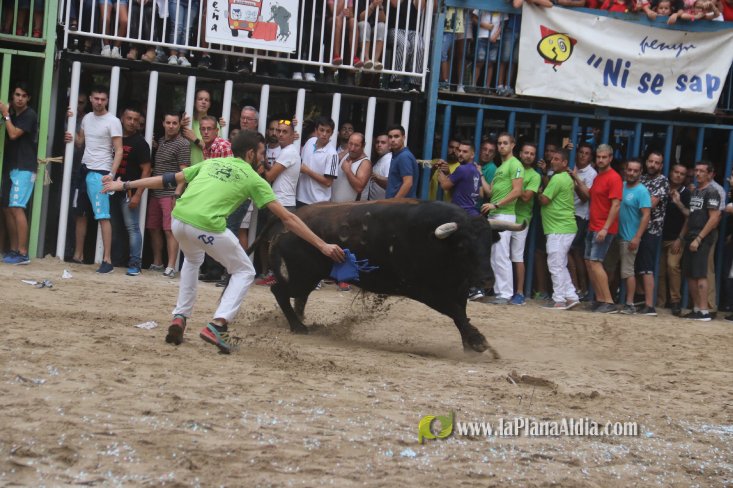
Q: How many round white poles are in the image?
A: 10